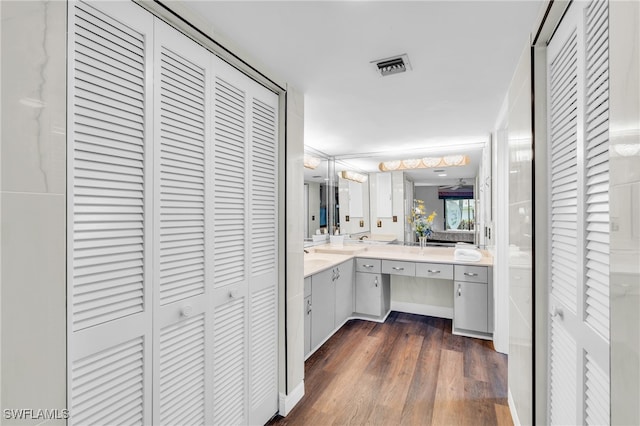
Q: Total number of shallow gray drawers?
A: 4